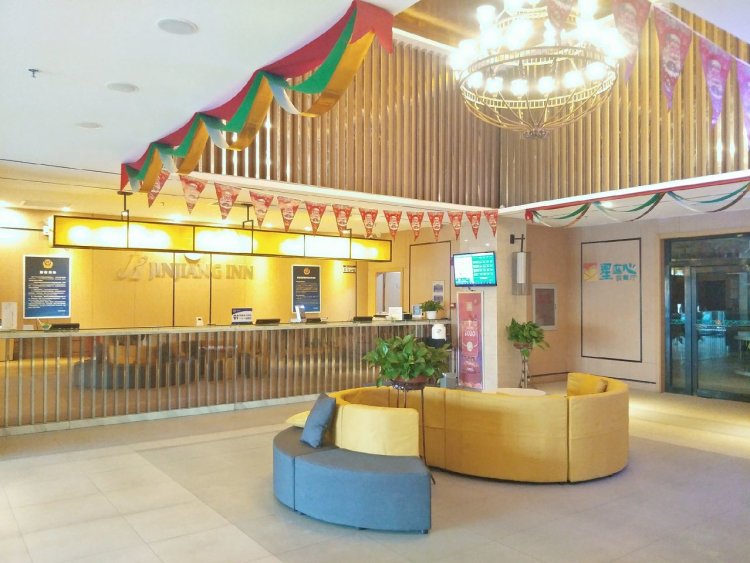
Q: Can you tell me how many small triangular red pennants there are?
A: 14